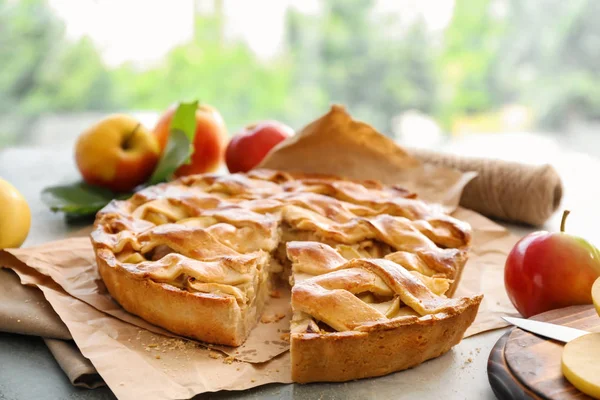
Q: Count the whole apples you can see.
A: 5